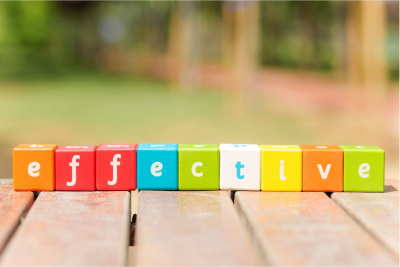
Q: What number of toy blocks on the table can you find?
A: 9